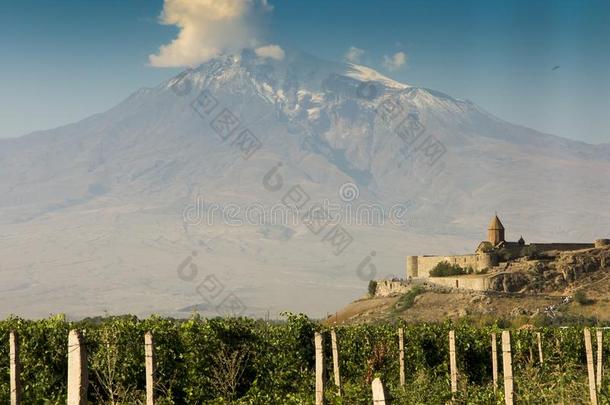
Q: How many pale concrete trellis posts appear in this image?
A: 13